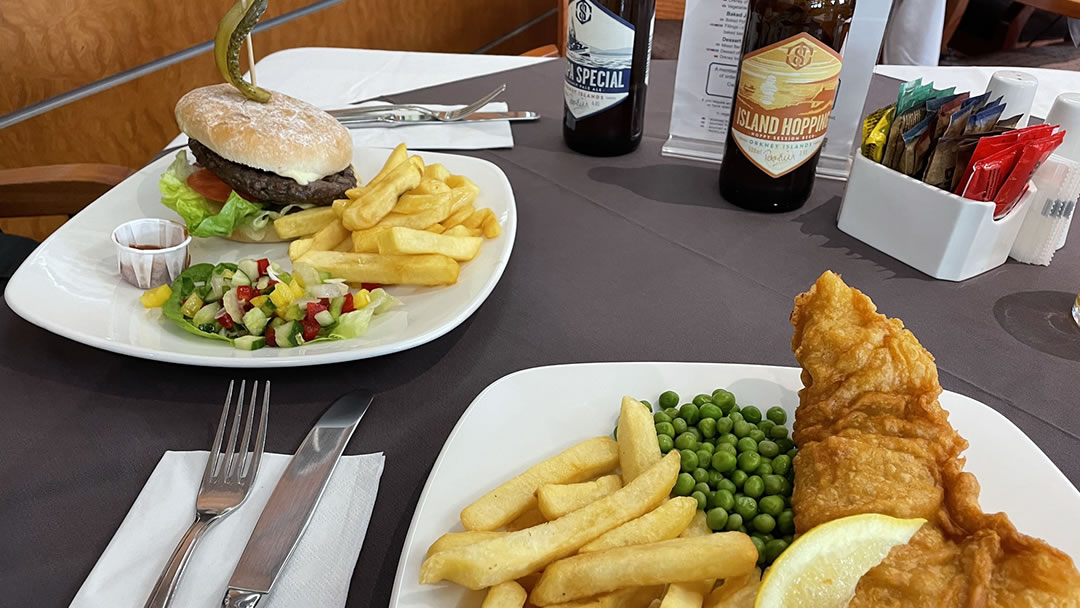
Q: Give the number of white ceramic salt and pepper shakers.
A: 2